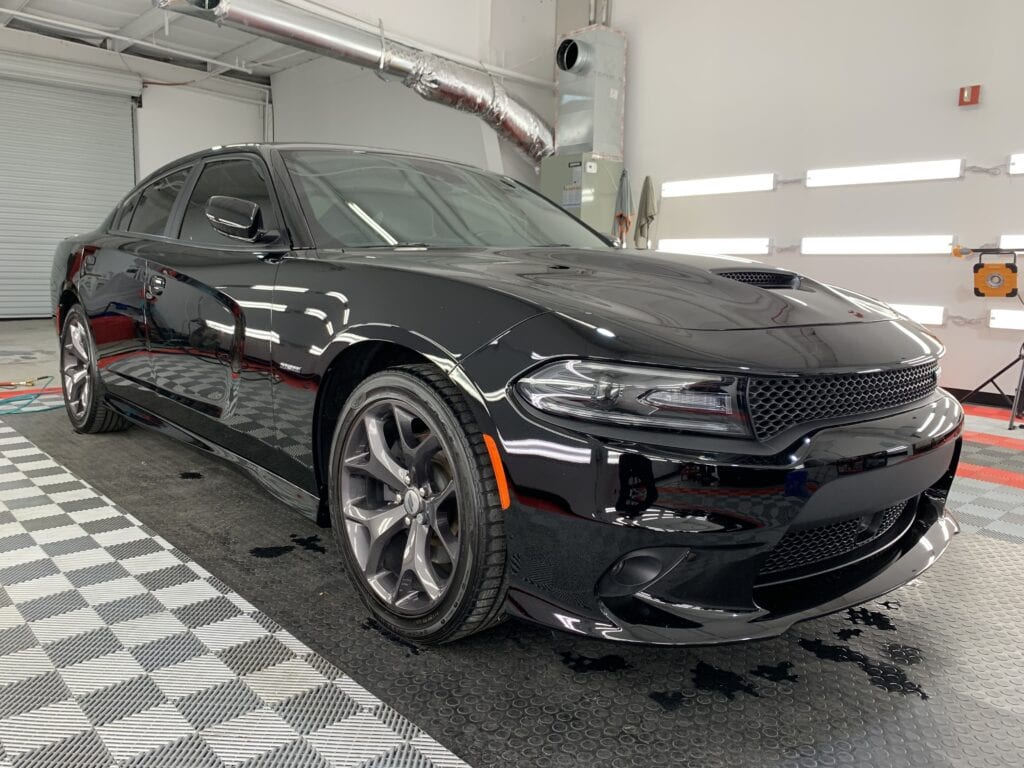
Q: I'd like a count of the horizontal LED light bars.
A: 8